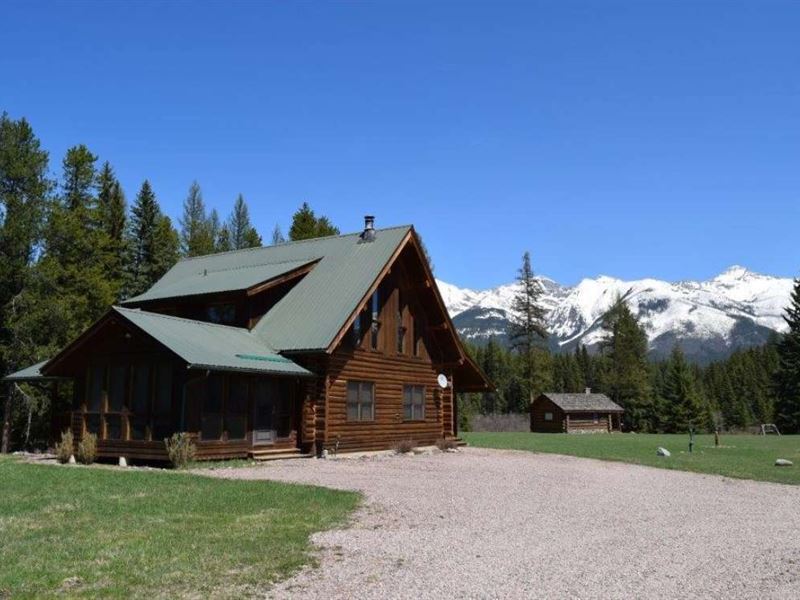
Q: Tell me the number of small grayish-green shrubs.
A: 3